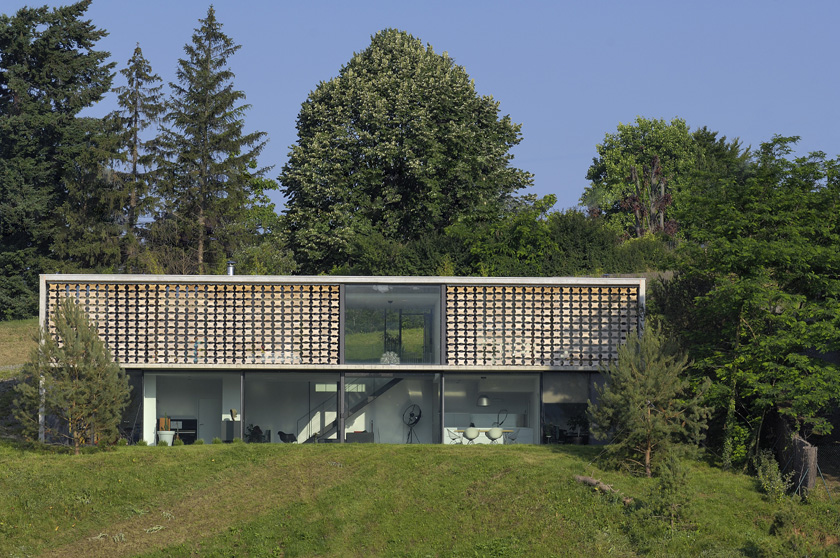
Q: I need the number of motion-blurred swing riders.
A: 0